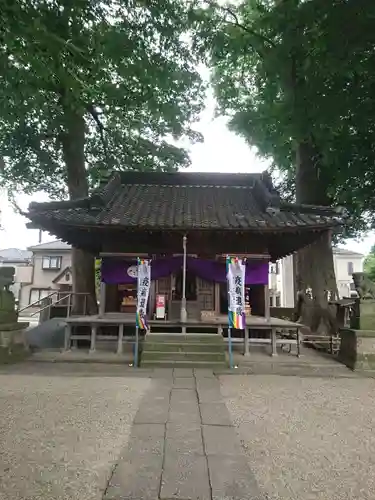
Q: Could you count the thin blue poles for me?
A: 2